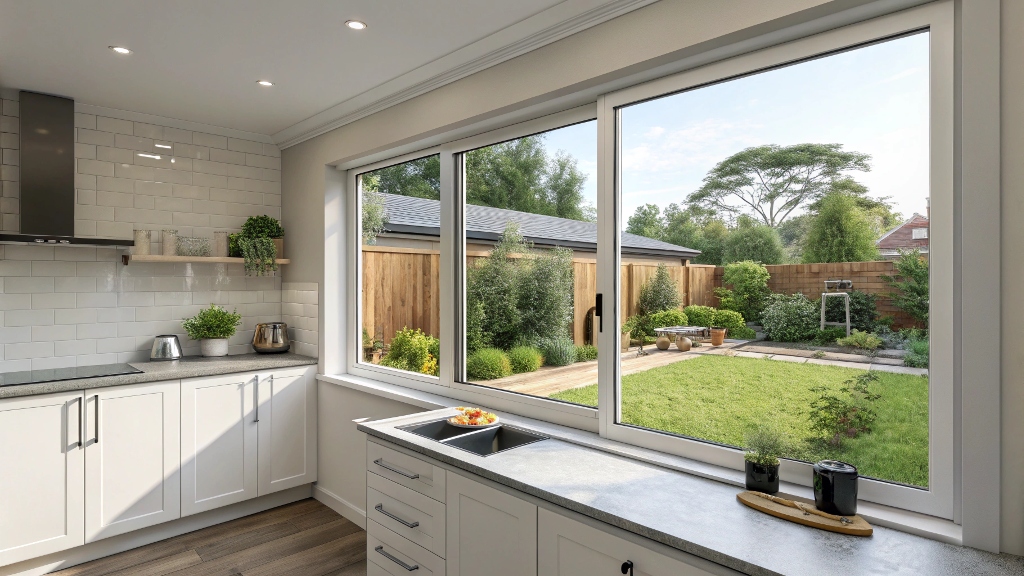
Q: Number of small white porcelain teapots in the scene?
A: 0